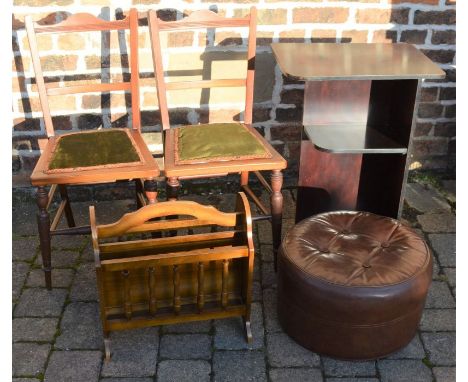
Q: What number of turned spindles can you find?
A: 5